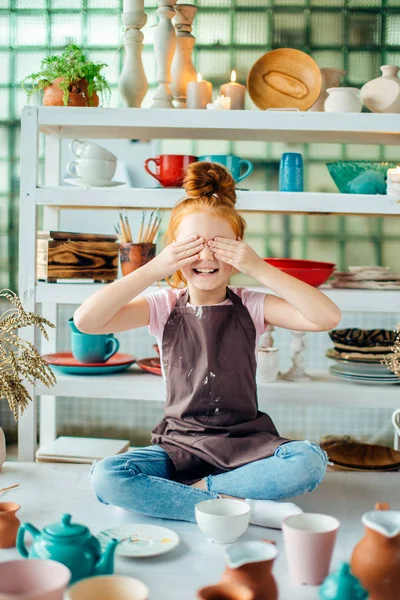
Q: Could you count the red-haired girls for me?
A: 1